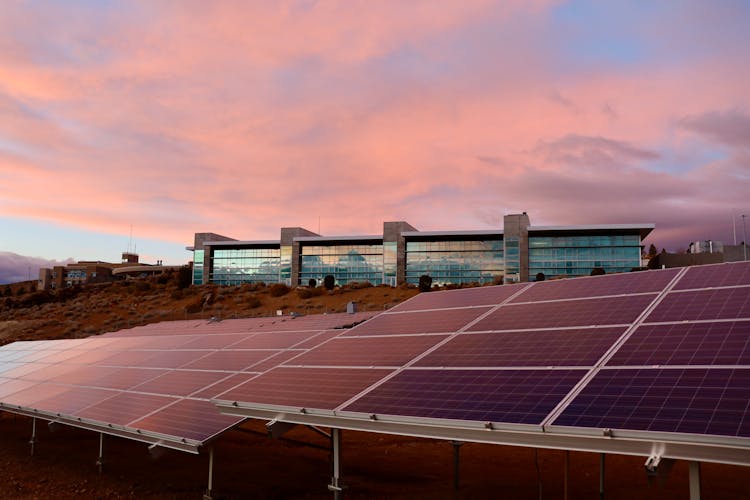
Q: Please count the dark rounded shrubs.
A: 5